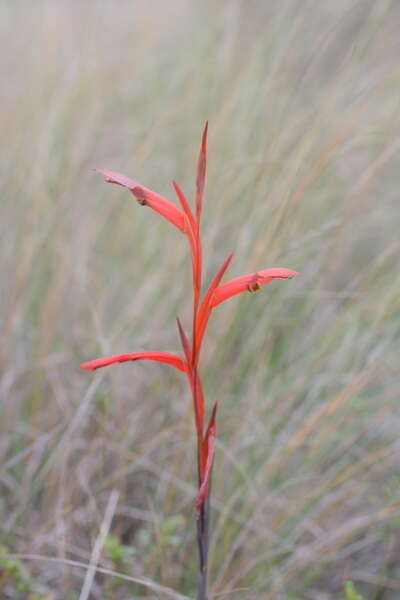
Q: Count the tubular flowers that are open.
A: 3